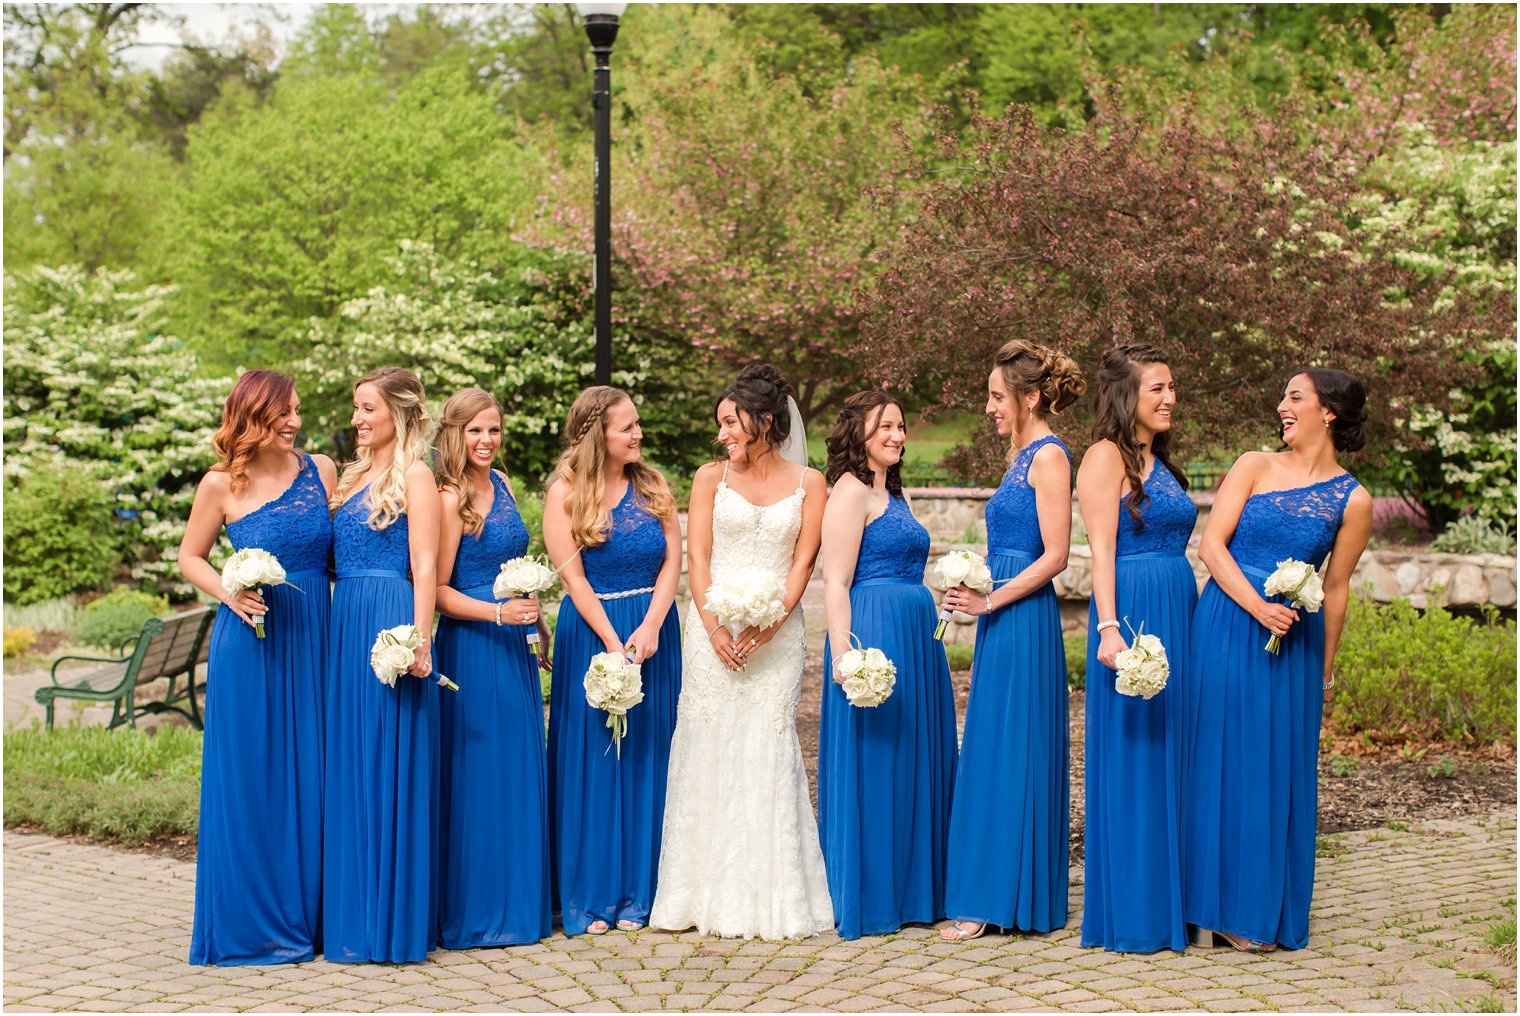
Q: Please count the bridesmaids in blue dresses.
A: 8